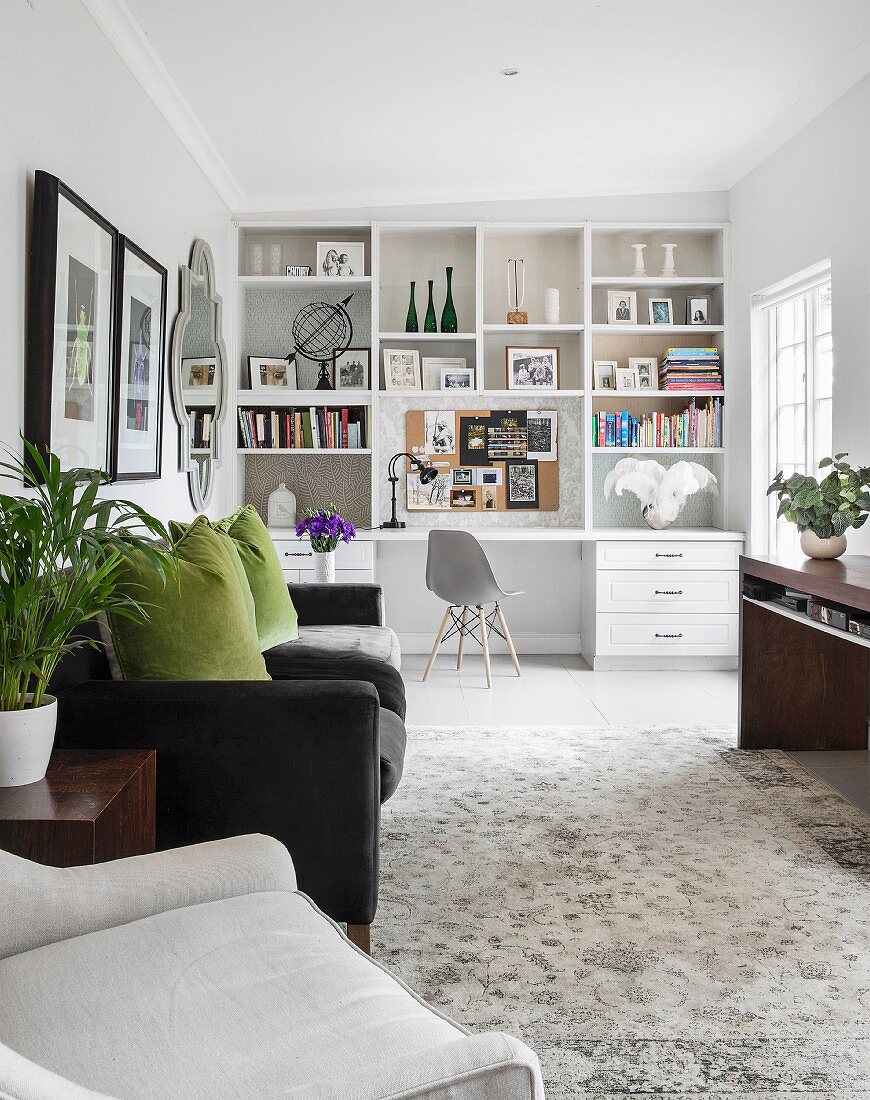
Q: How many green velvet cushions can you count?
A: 2